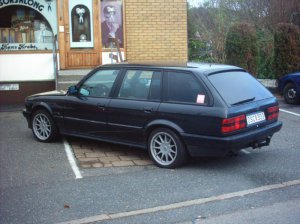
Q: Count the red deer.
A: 0